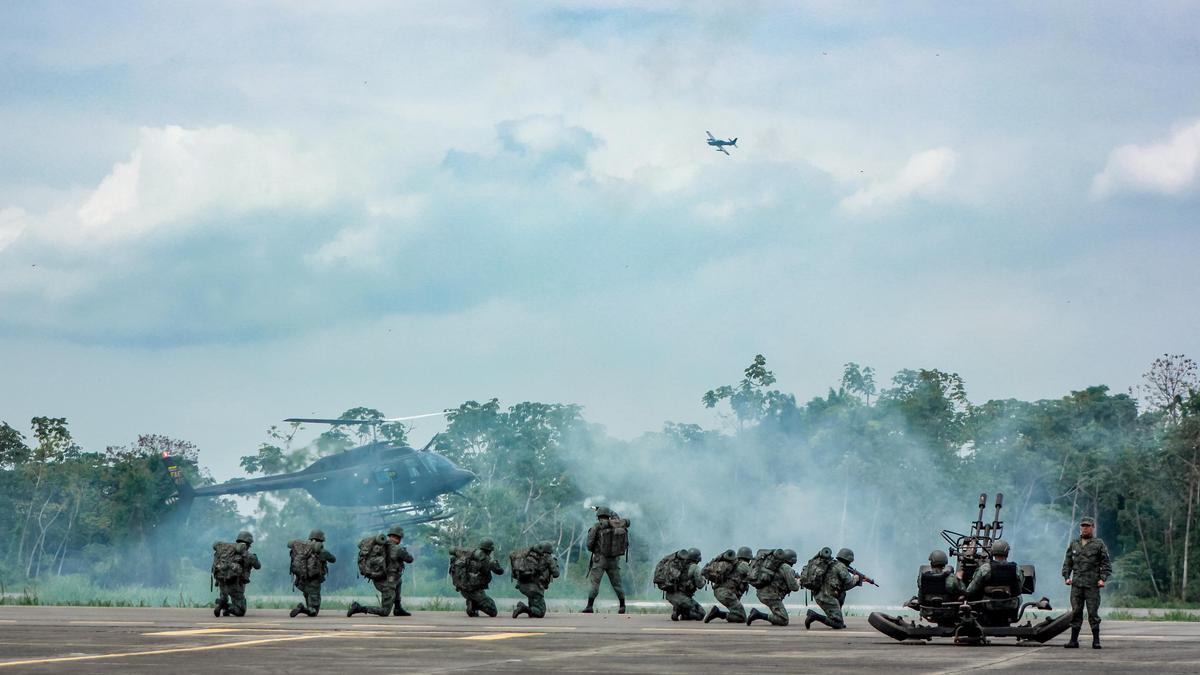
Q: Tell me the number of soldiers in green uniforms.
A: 13